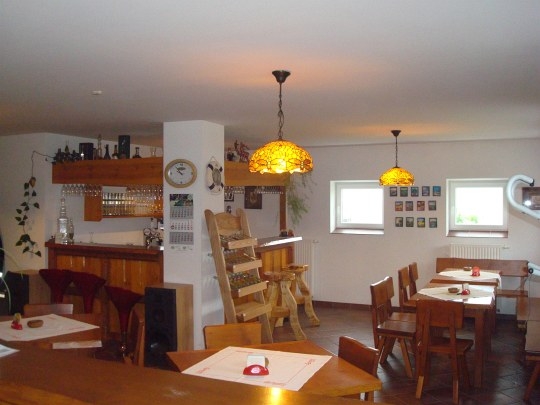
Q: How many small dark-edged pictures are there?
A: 13